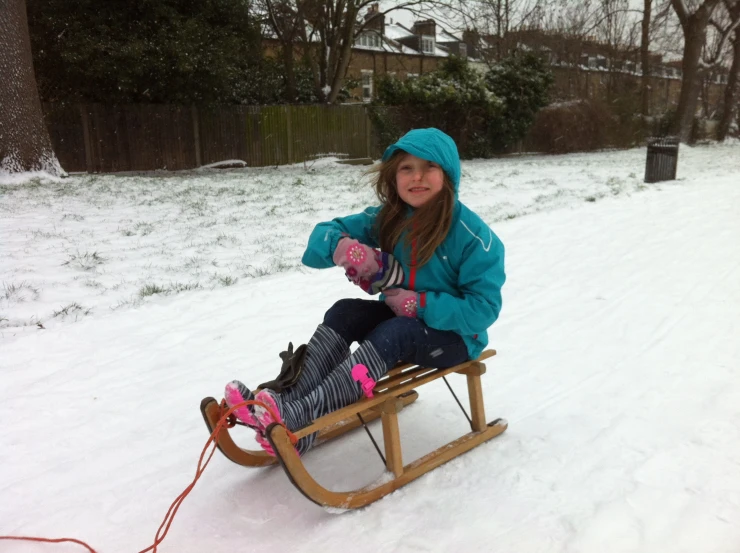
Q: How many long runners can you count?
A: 2